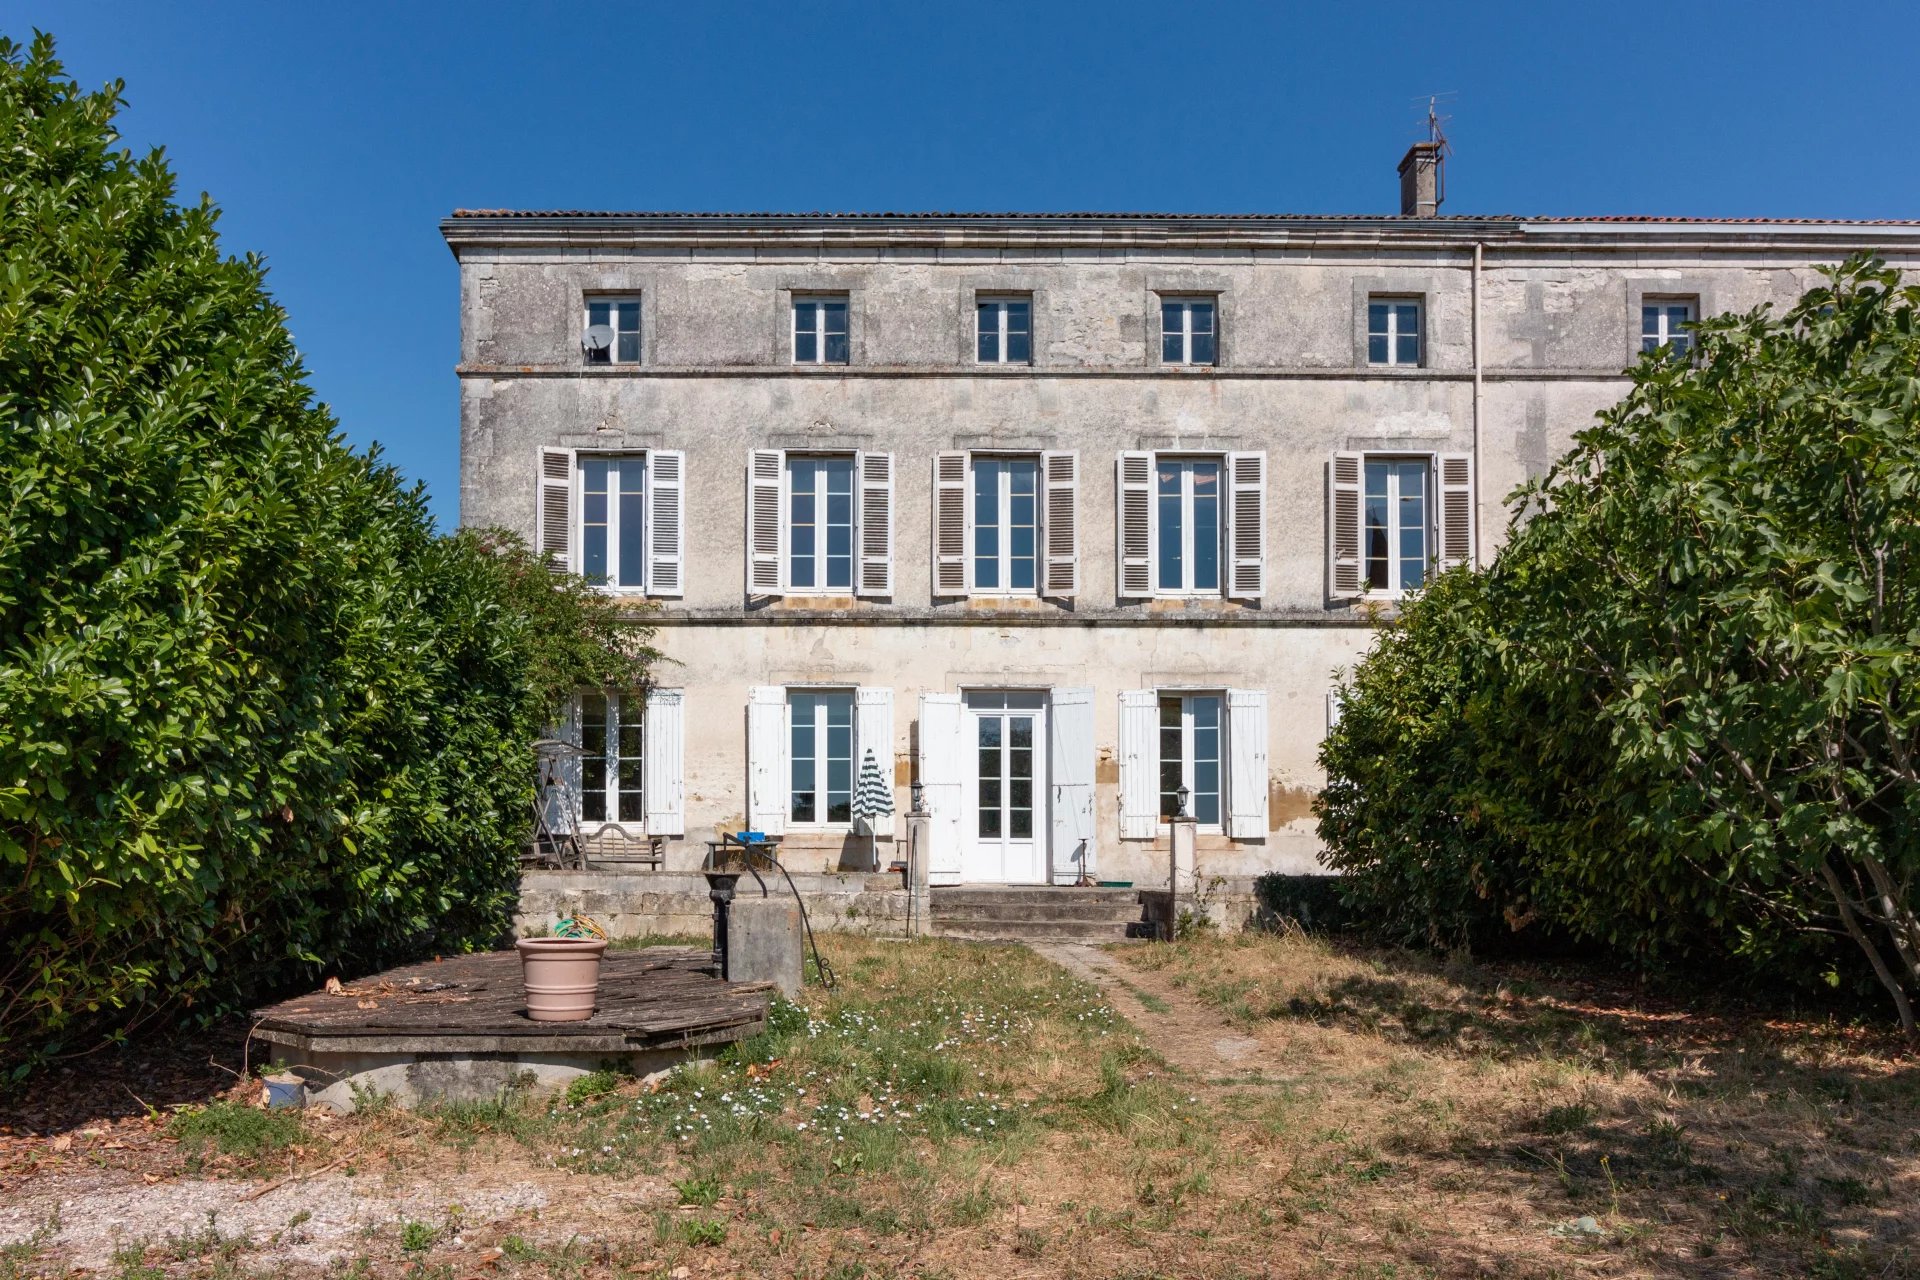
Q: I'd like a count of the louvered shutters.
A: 10